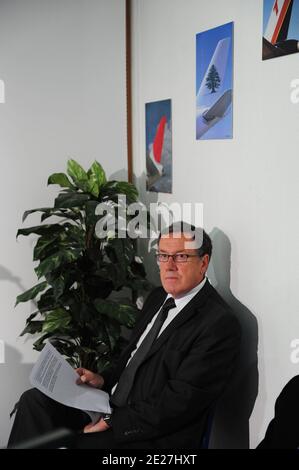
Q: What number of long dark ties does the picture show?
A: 1